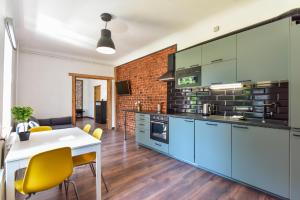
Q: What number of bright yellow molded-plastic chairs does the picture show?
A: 4